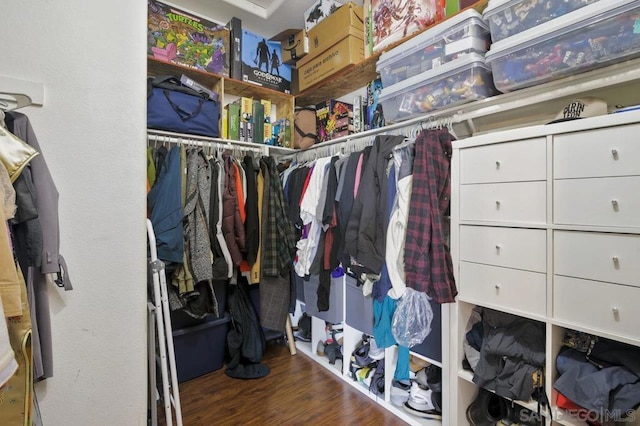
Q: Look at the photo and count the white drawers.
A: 8